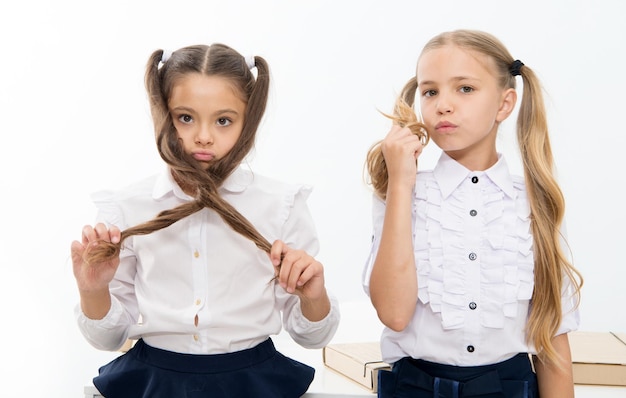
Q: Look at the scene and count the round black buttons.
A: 5